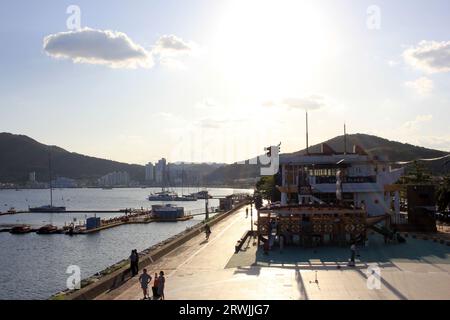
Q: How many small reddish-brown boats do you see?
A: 2